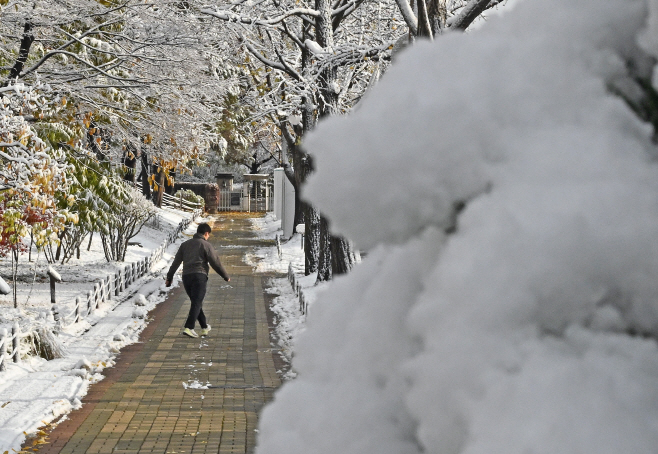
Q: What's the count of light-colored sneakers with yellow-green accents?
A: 2